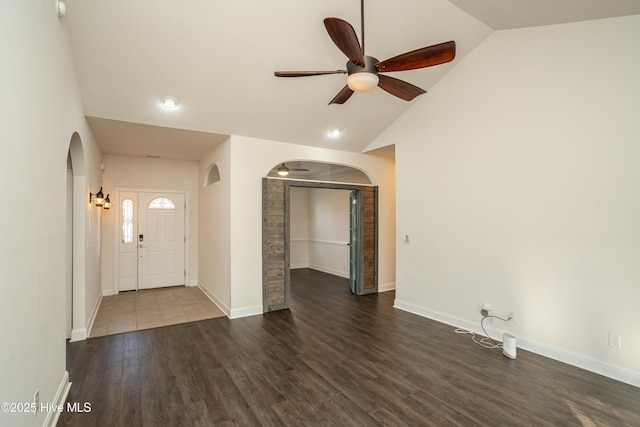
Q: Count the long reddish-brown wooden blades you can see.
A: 5